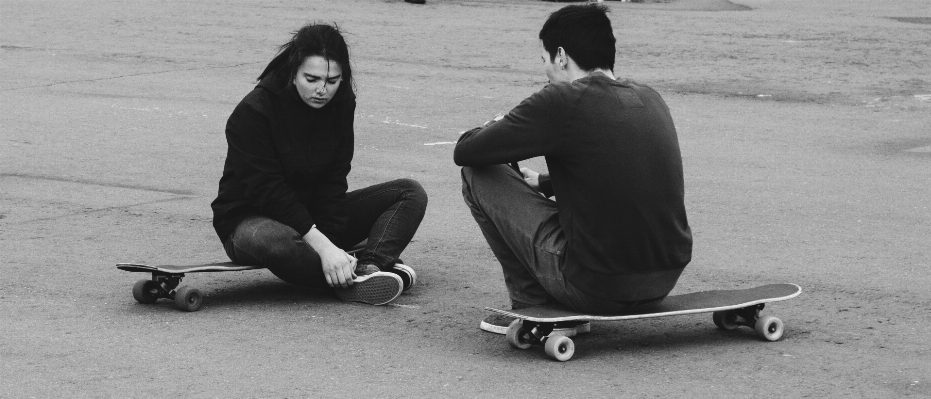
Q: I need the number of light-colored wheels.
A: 4